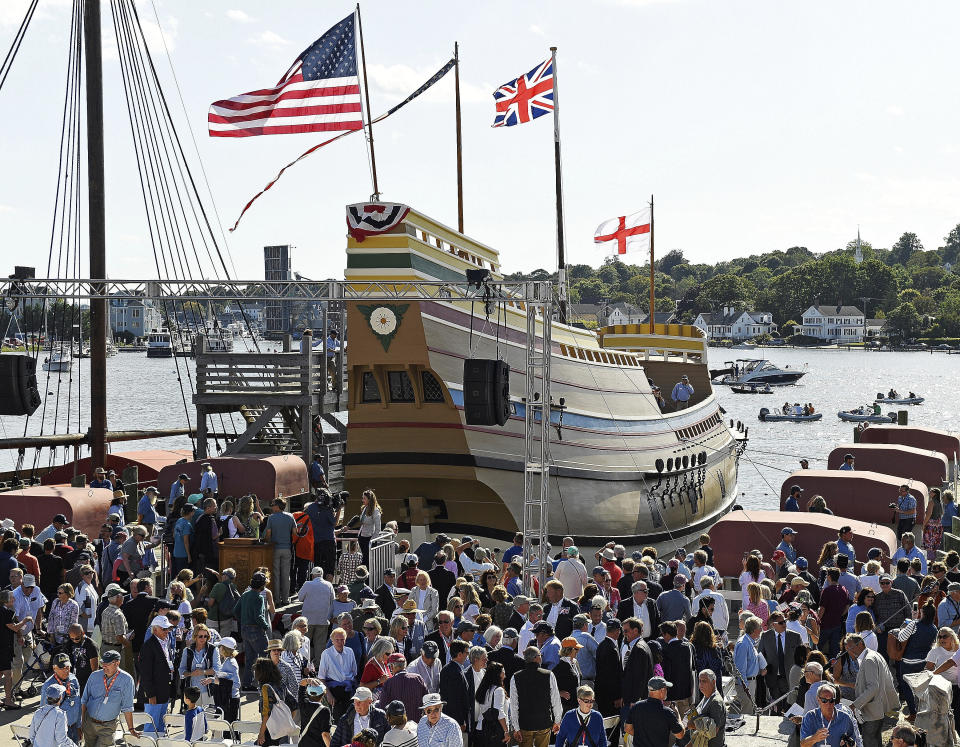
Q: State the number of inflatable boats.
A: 3